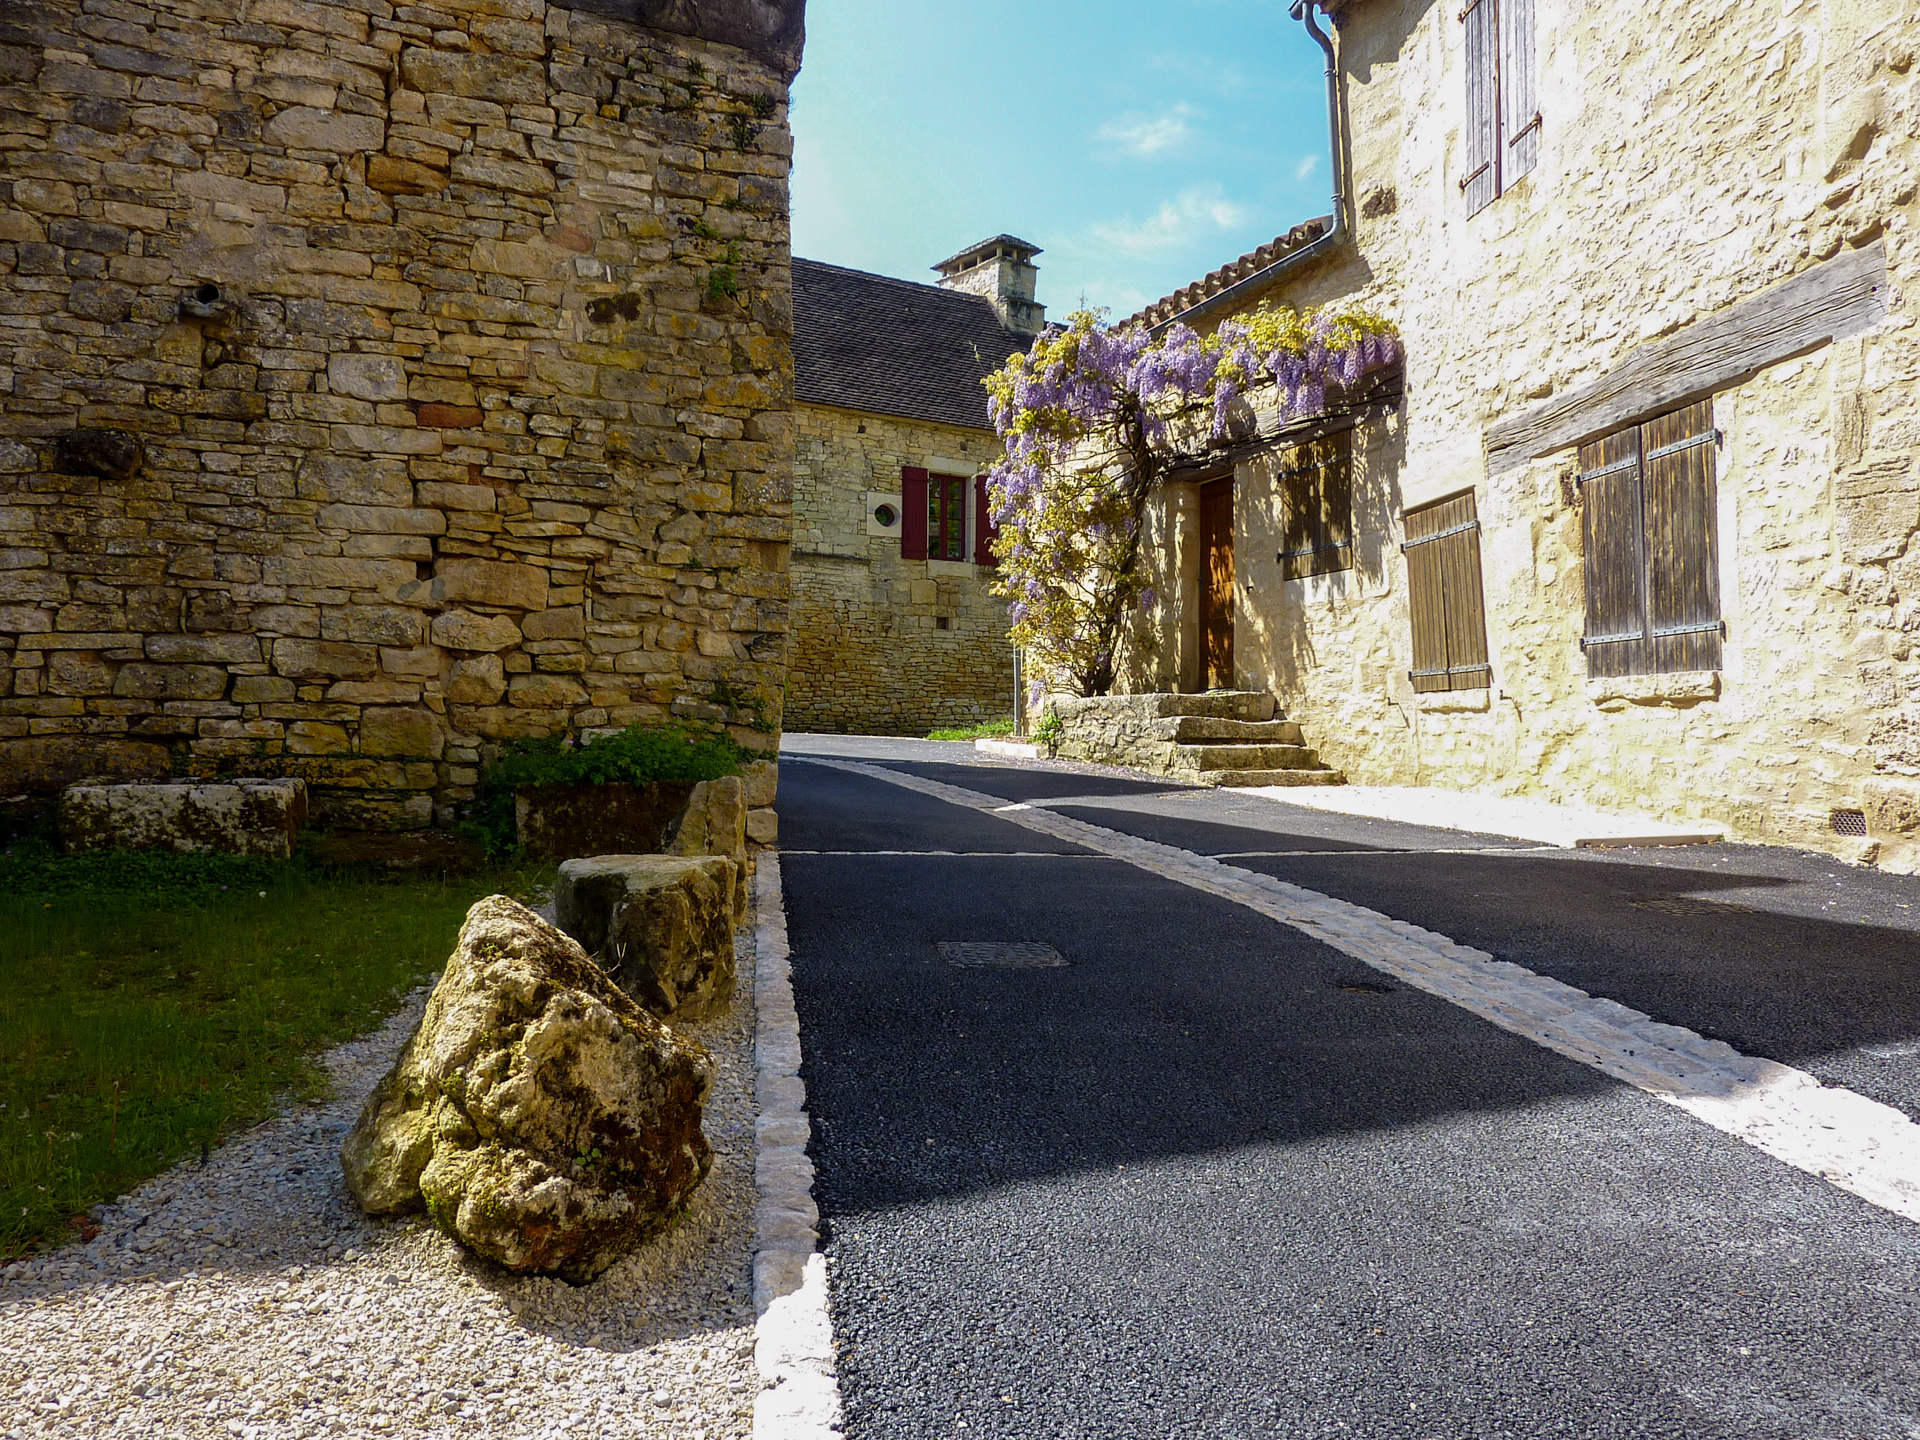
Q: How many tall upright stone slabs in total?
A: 1